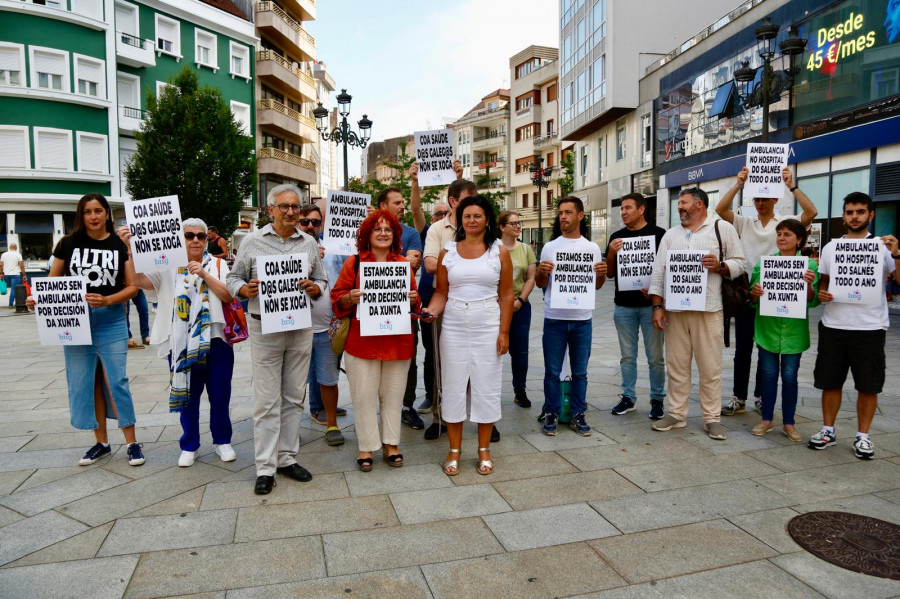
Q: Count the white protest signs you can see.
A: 12